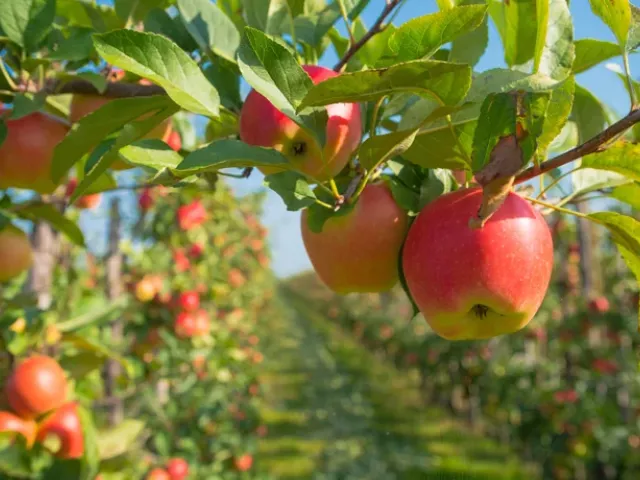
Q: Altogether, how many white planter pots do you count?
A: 0